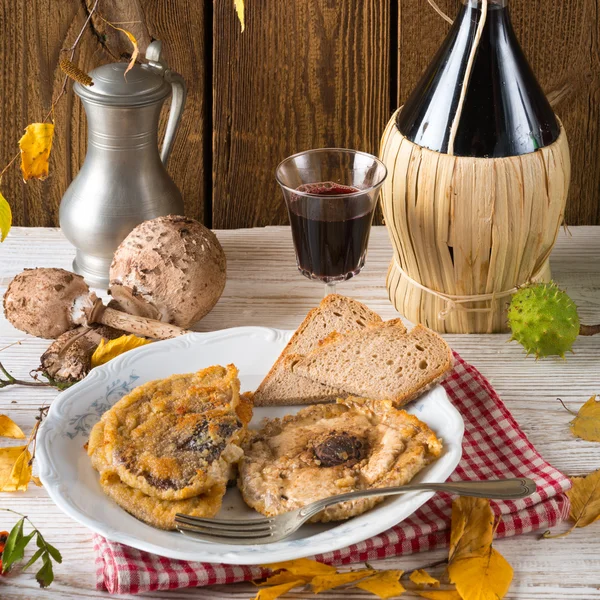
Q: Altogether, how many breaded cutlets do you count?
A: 3